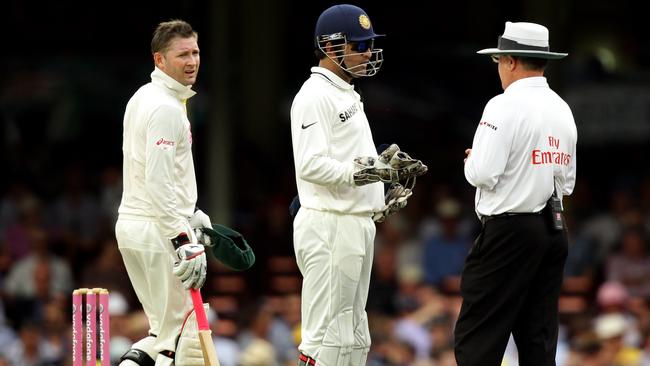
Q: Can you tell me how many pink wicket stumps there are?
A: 3